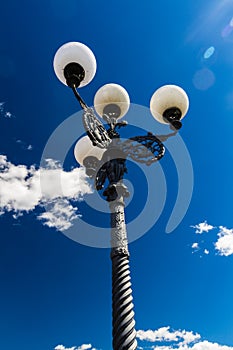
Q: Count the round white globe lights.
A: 4